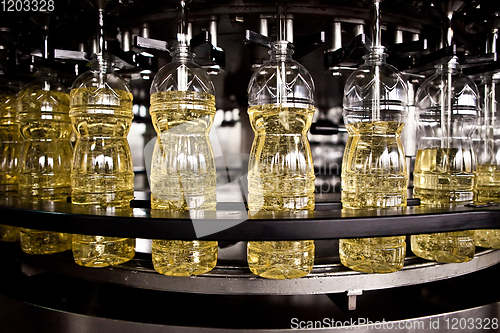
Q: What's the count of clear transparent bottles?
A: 8